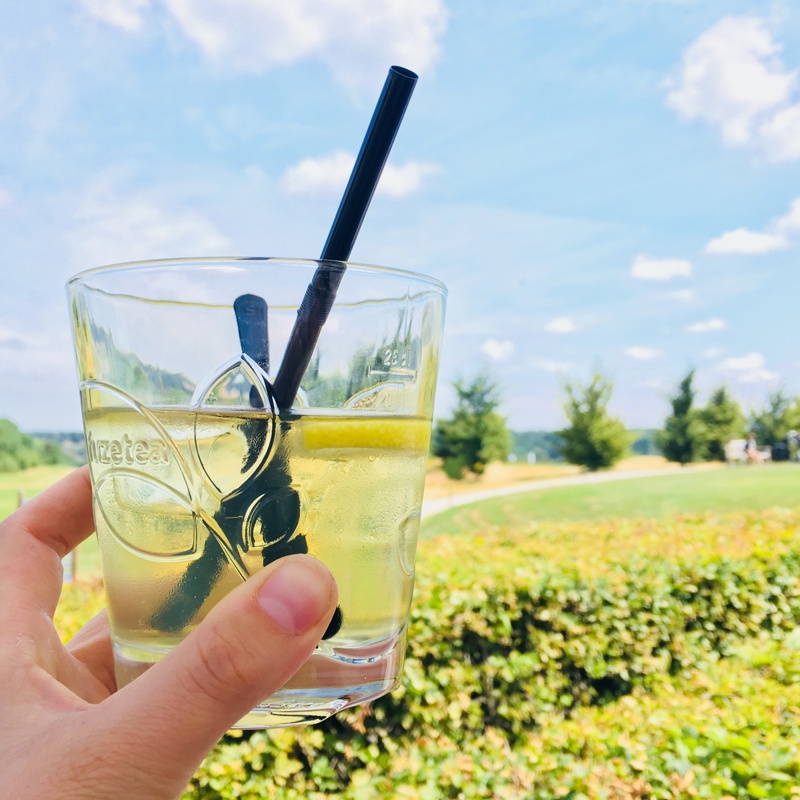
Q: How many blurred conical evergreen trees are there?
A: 5